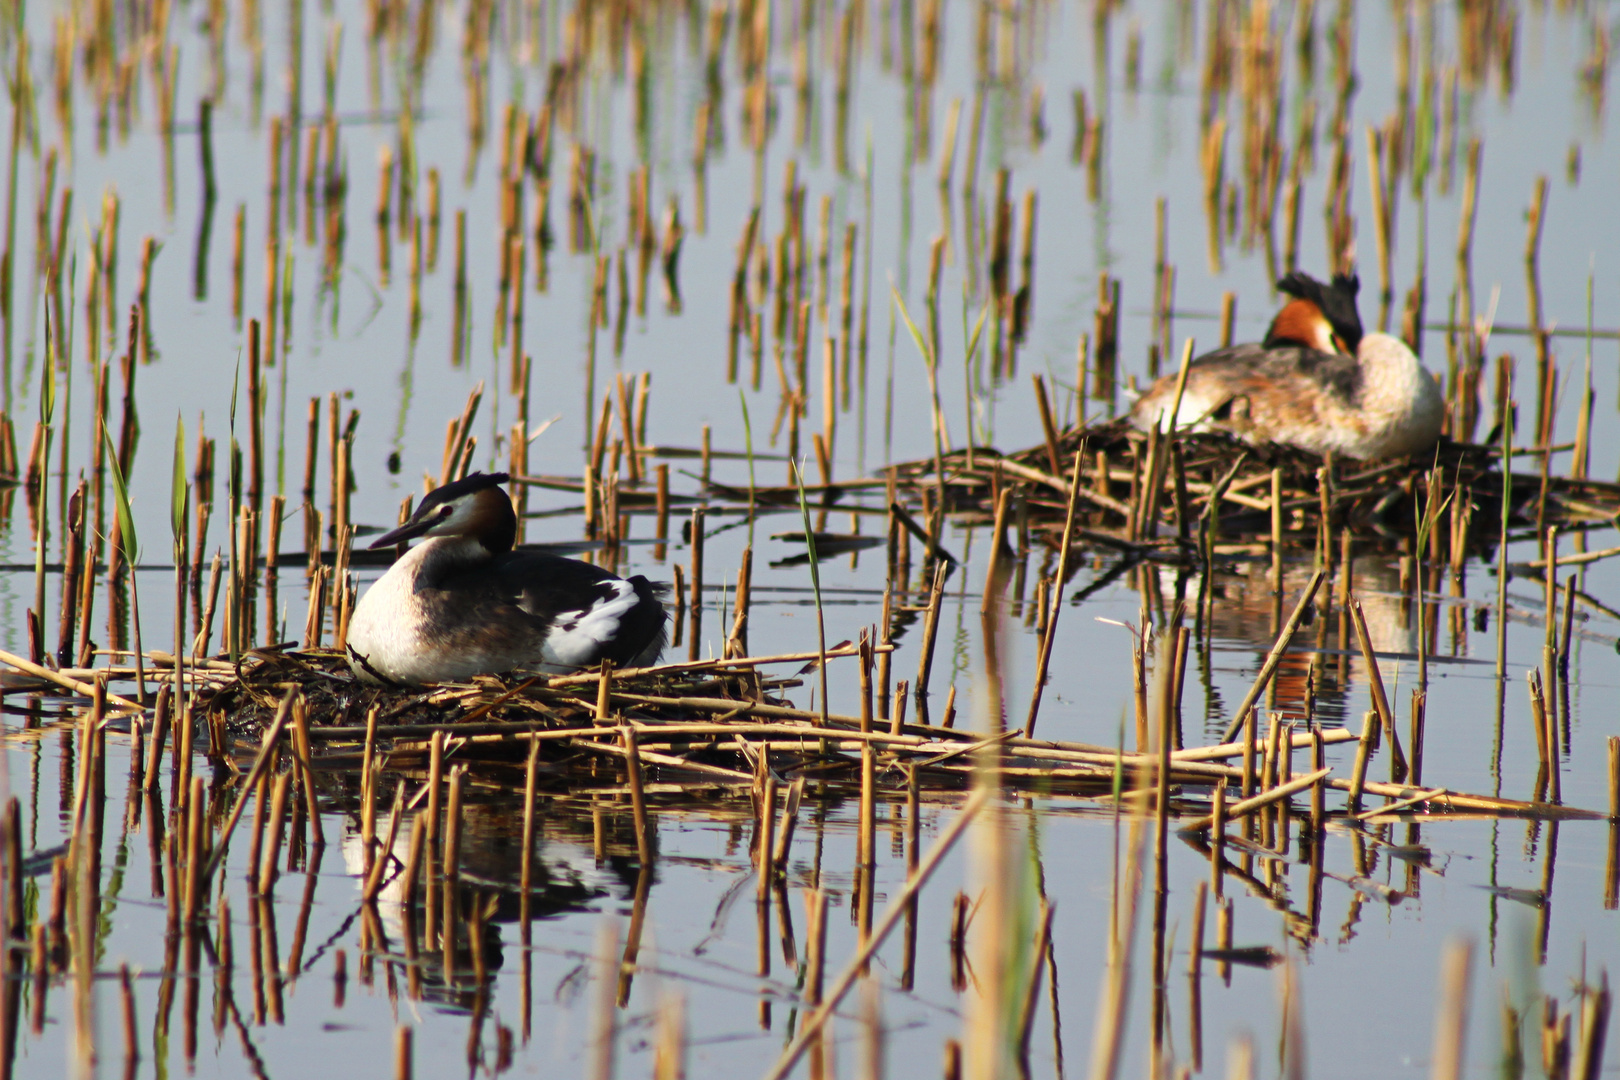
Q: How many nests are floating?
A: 2